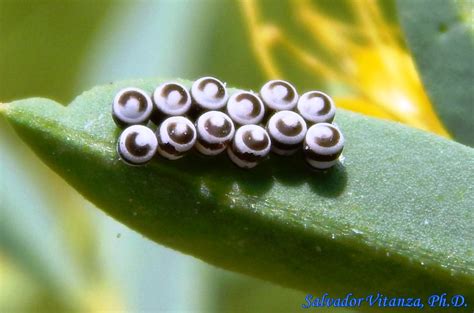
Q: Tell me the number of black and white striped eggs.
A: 12